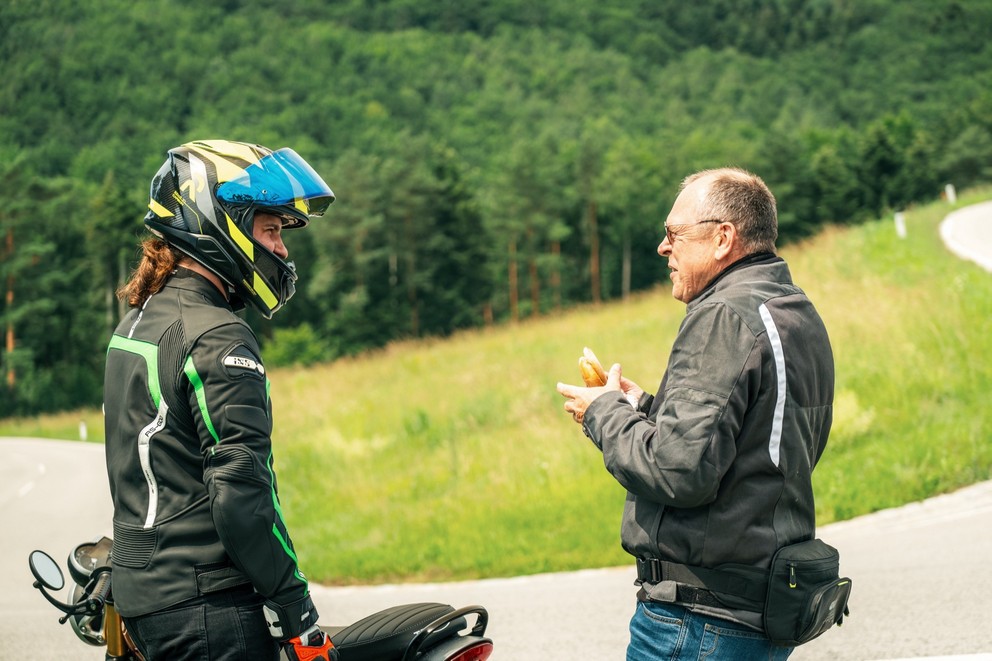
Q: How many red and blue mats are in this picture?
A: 0